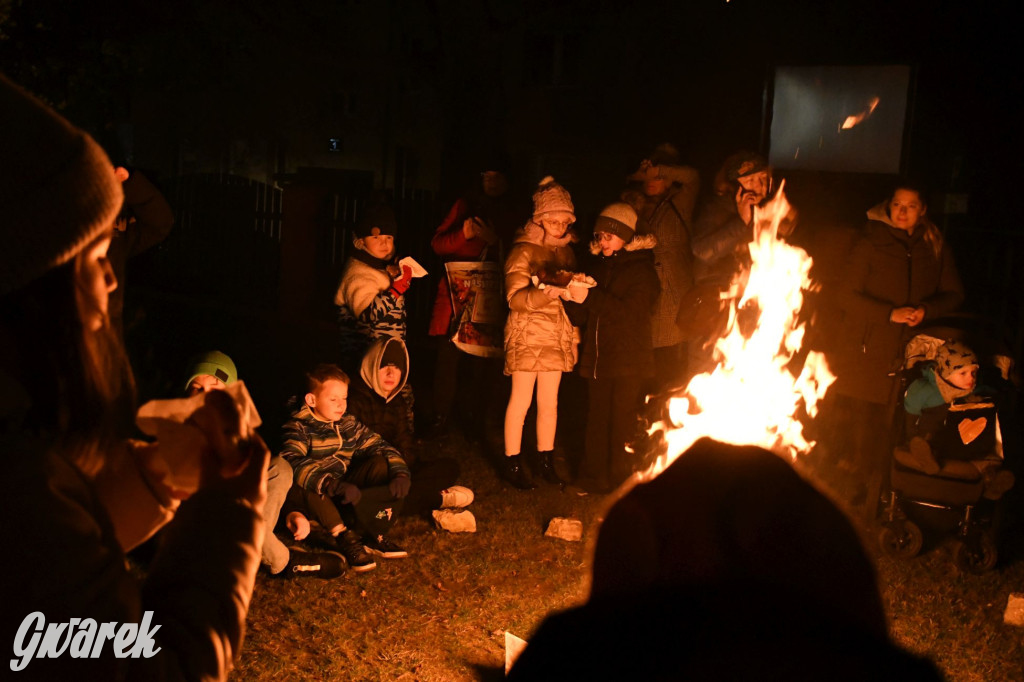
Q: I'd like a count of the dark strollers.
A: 1